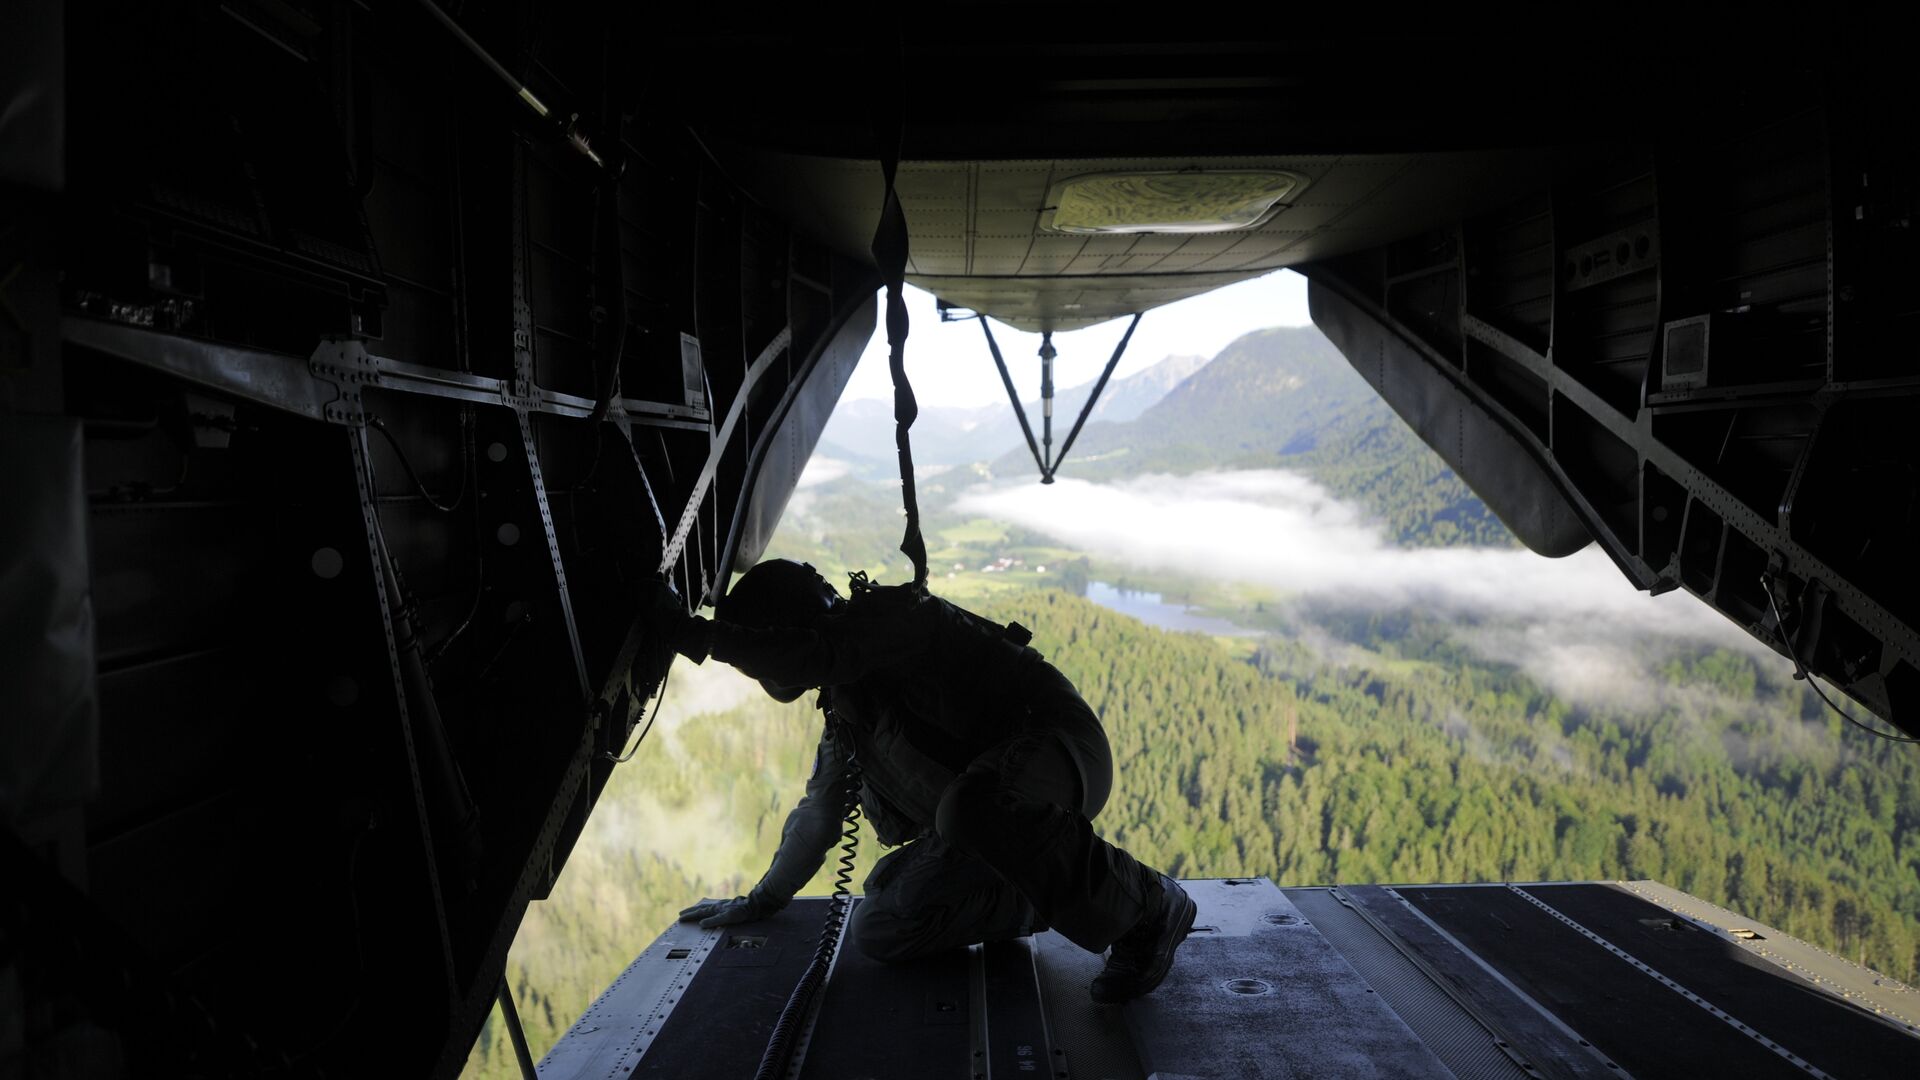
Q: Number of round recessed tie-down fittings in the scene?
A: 2